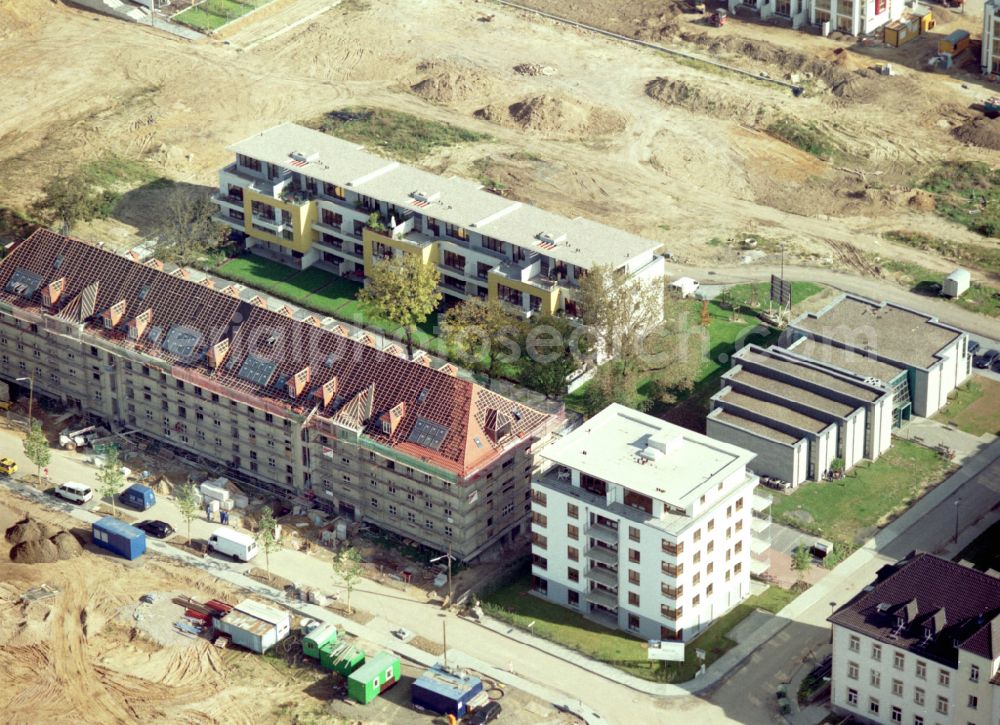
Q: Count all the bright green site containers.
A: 3